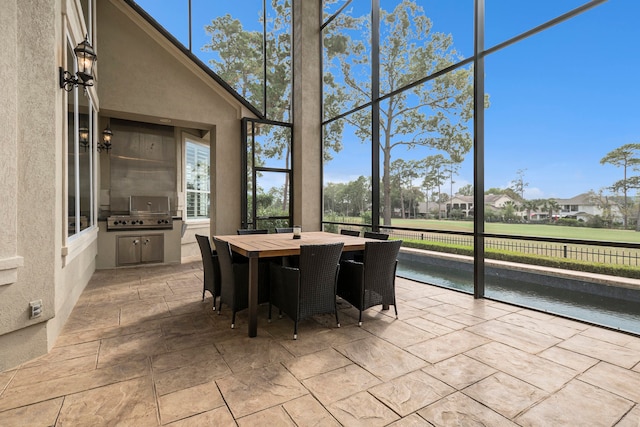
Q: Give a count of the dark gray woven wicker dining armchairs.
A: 8